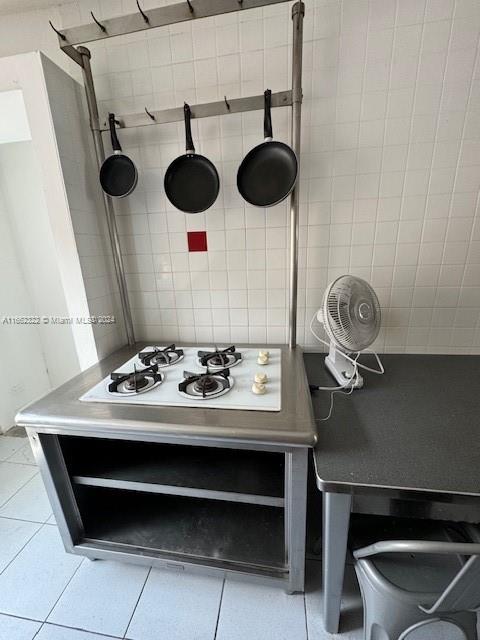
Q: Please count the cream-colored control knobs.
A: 4